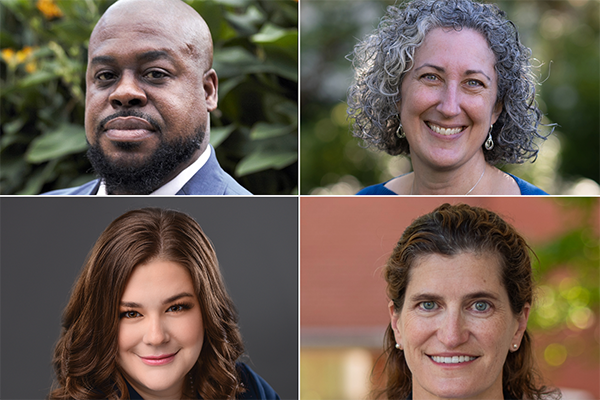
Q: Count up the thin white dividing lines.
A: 2